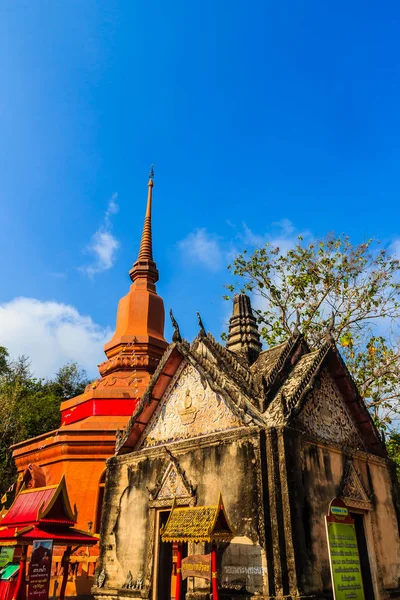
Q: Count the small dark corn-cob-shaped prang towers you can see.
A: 1